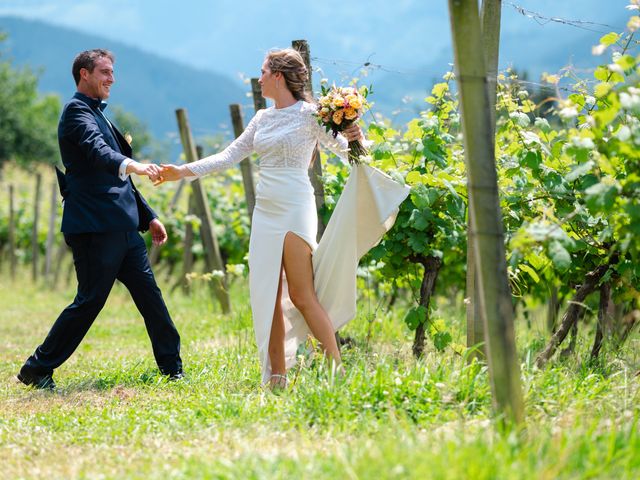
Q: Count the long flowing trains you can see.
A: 1